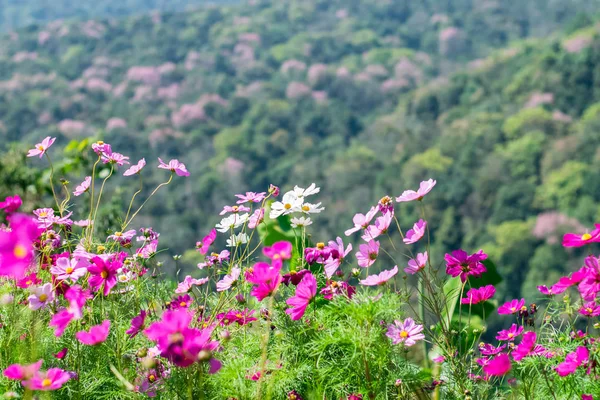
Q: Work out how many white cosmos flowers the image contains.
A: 6